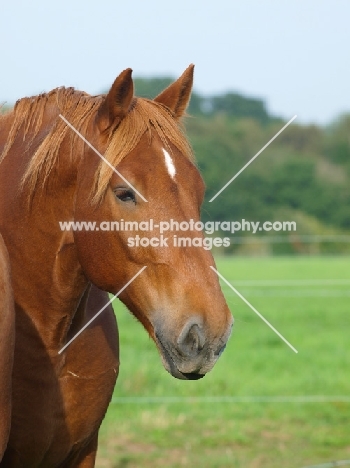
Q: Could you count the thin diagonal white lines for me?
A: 4